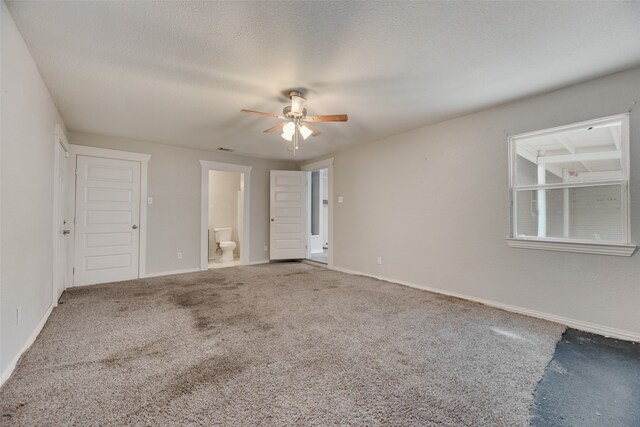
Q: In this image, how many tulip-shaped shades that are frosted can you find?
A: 3